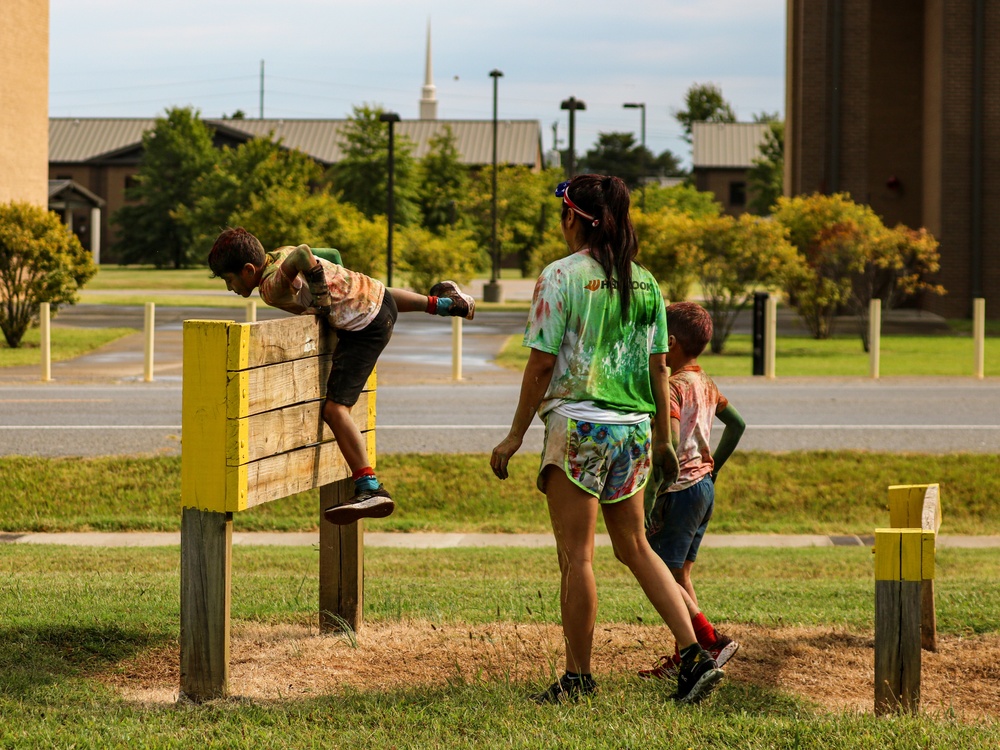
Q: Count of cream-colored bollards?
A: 7